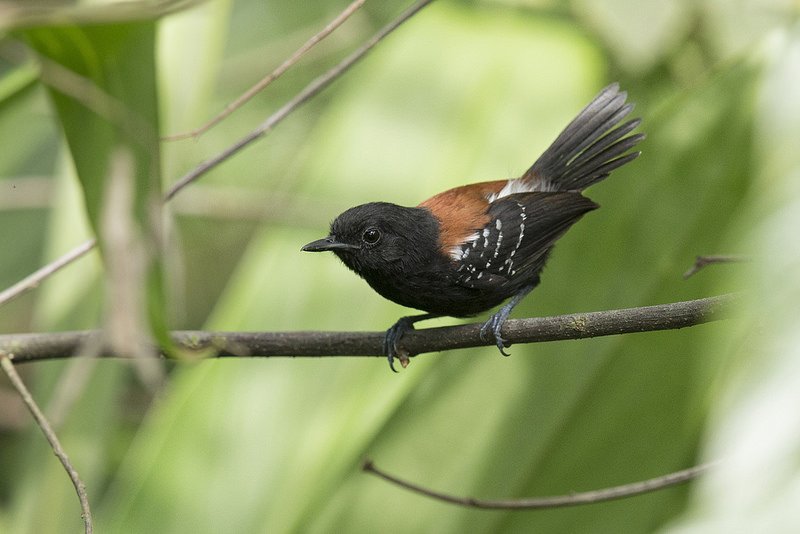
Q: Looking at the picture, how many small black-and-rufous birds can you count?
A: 1